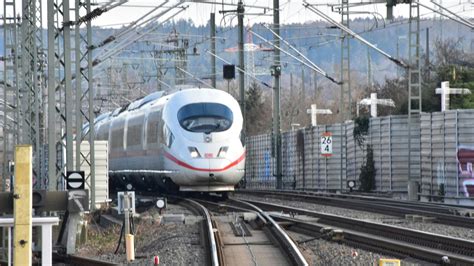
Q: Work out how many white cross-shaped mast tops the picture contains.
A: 3